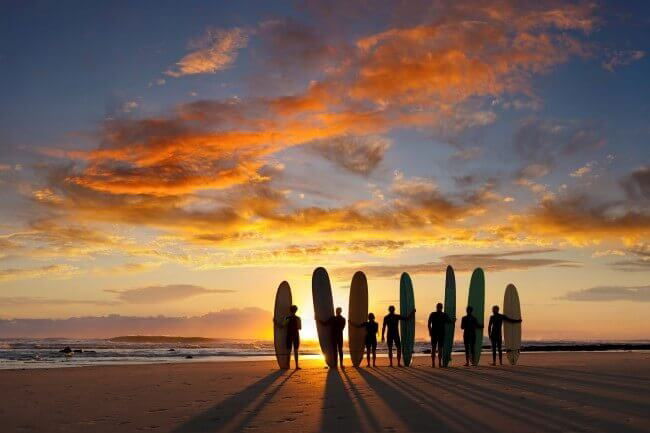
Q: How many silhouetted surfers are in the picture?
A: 7